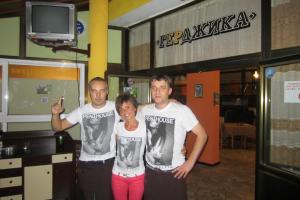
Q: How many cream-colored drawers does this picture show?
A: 4